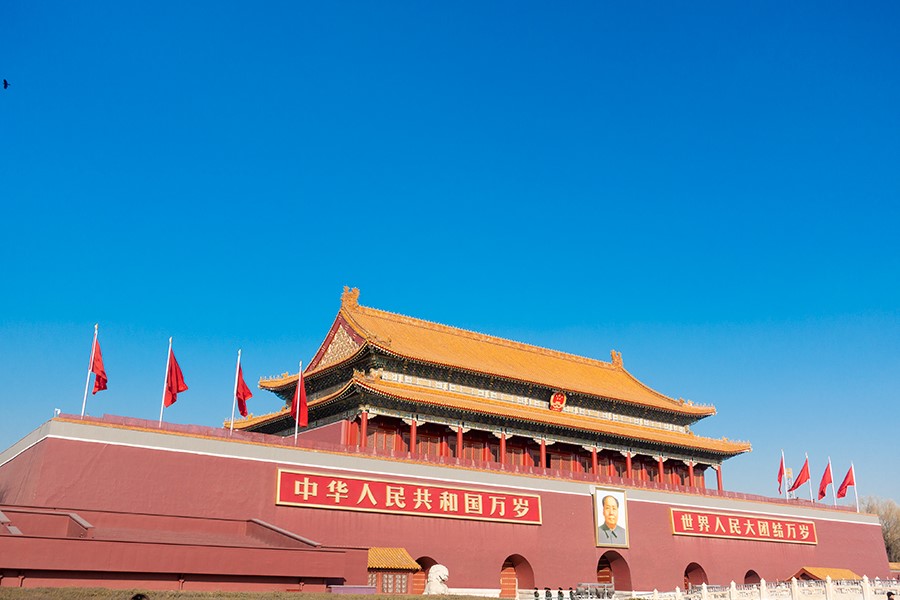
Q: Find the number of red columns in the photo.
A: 10